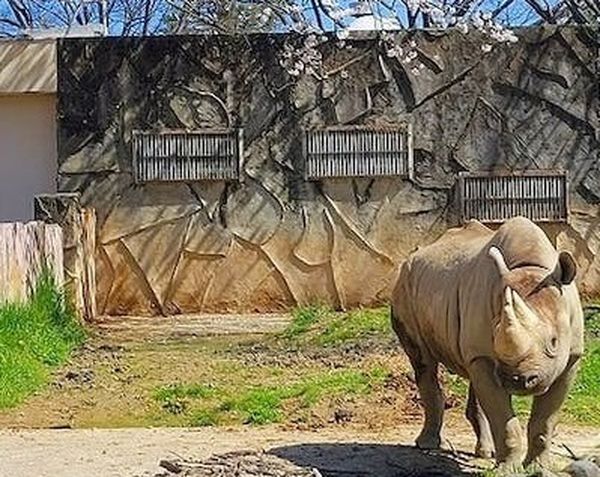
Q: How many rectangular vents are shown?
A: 3